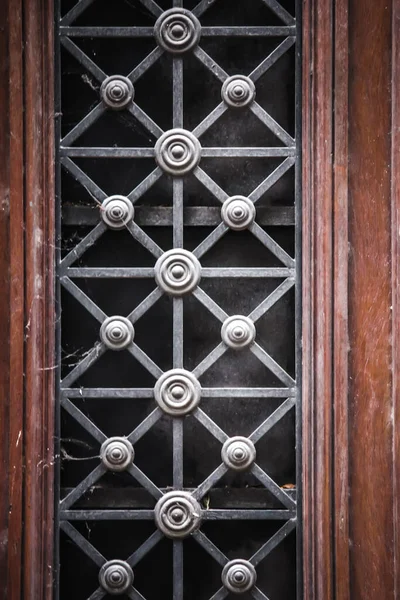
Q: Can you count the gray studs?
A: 15